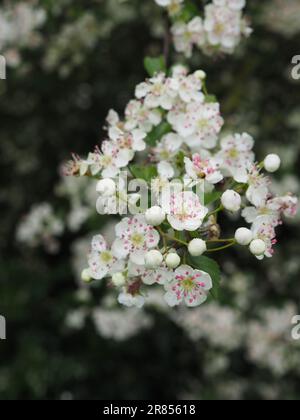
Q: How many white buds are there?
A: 12